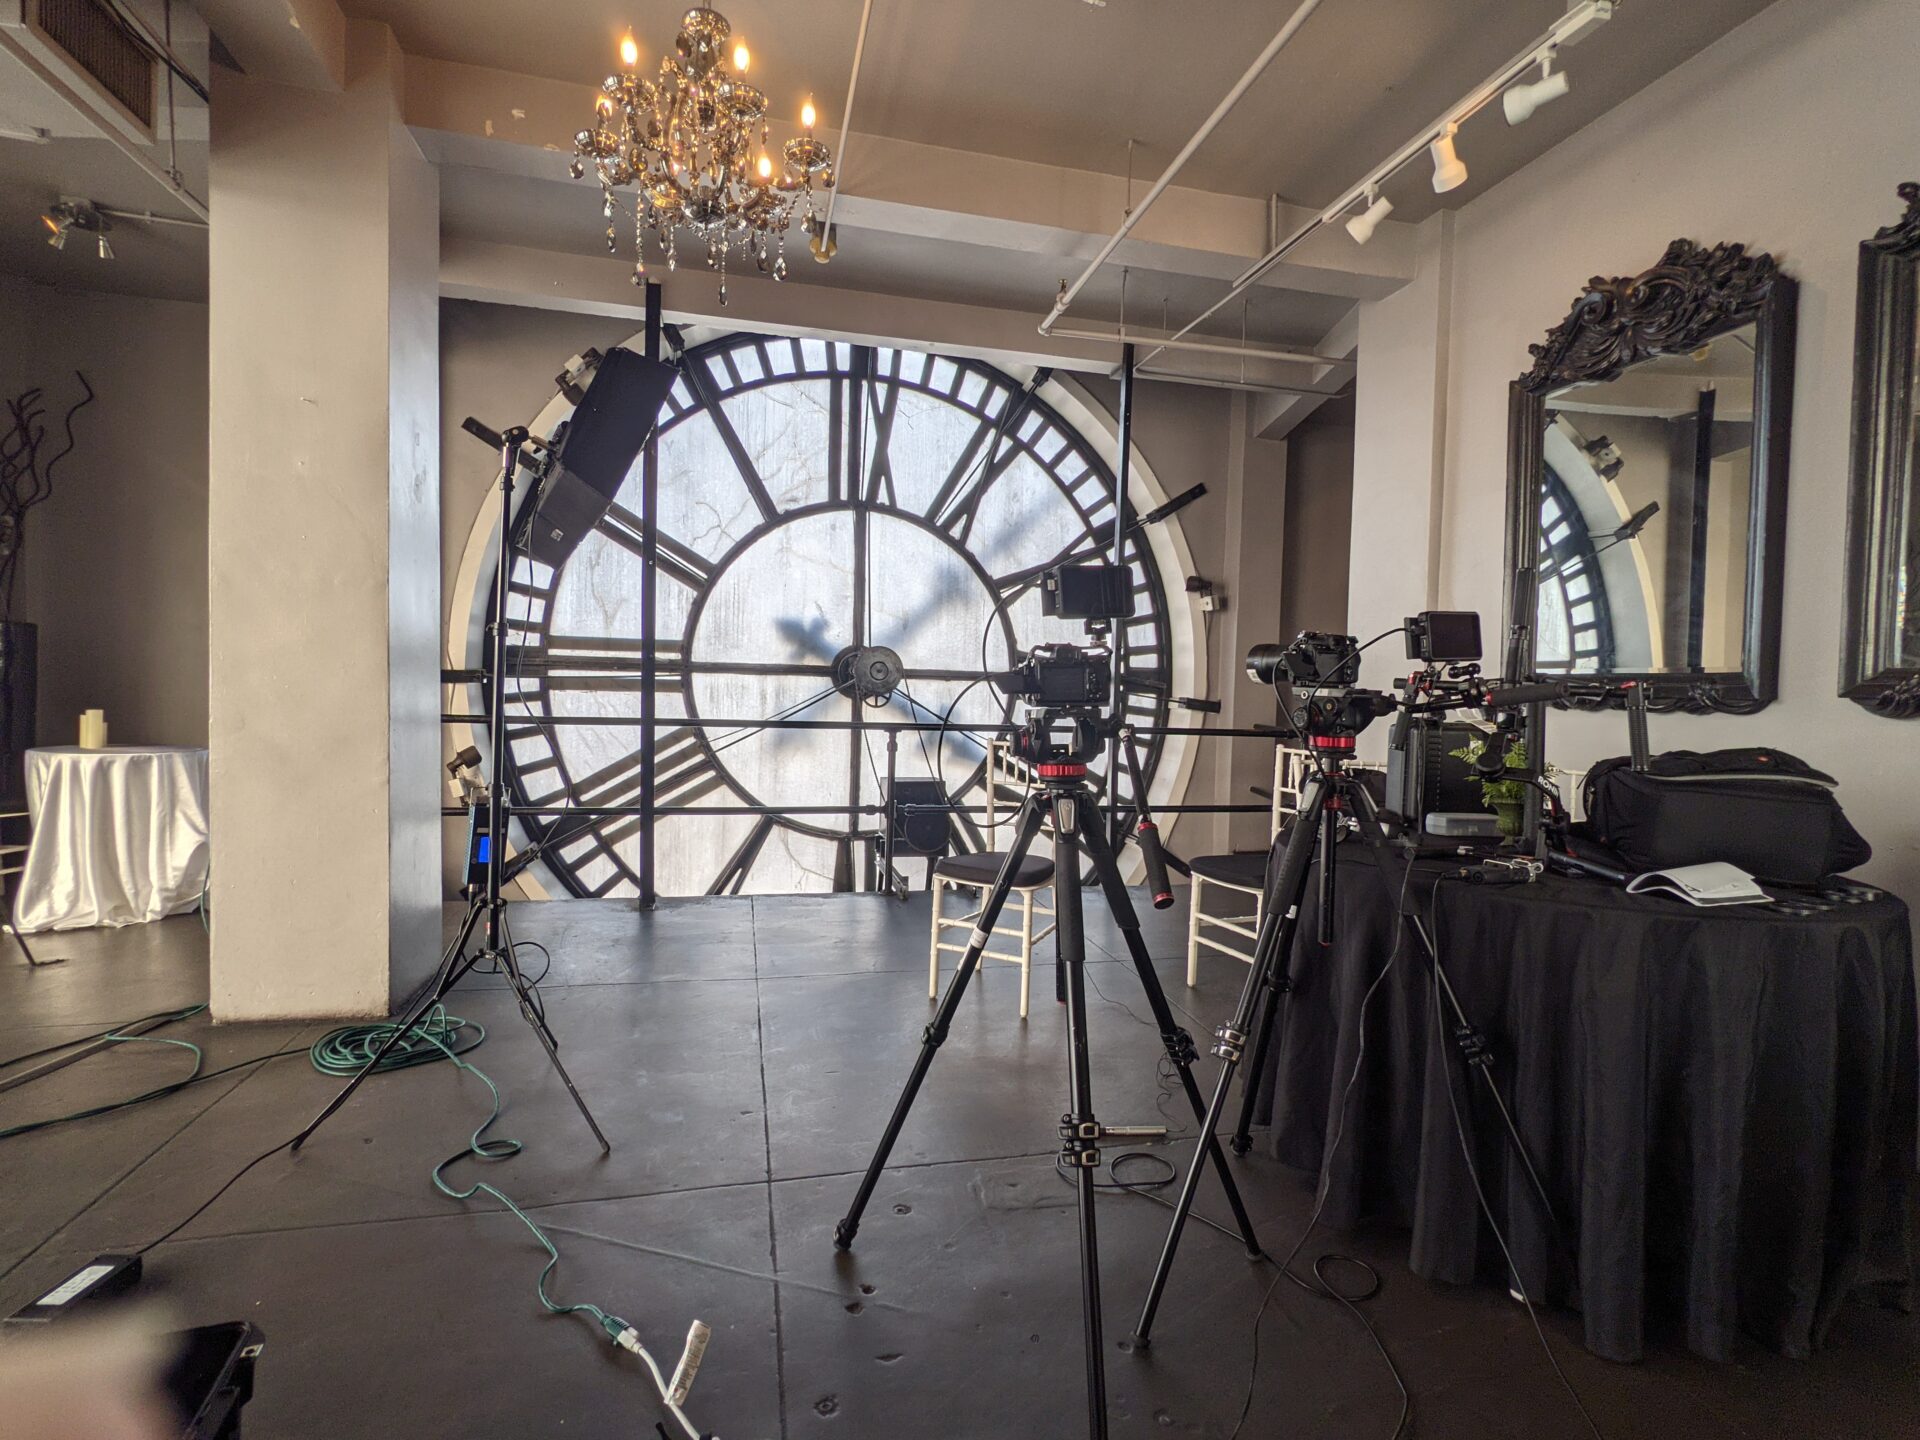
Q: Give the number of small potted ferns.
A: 1